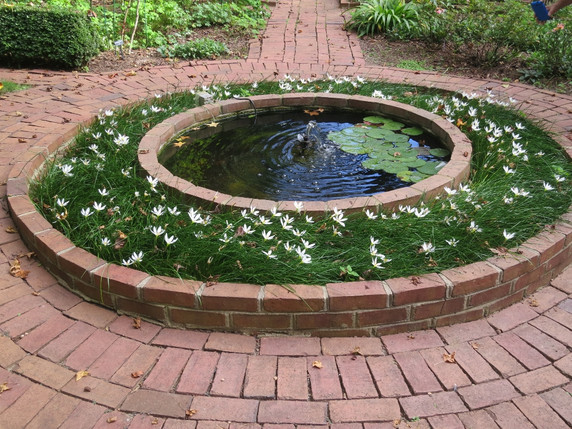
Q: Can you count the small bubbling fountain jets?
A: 1